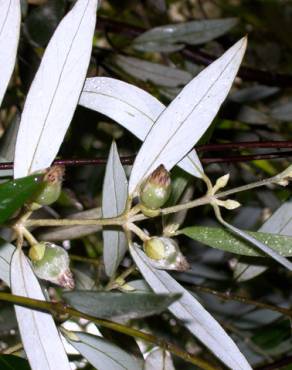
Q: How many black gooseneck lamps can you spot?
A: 0